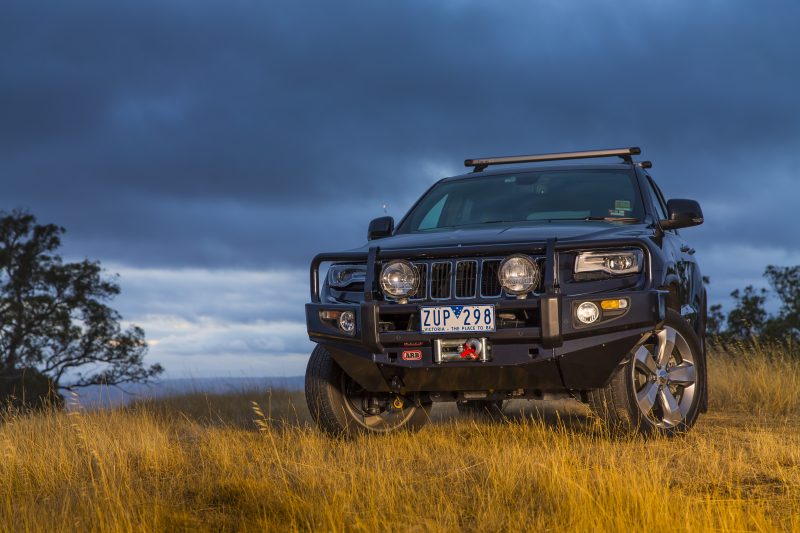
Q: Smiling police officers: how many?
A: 0